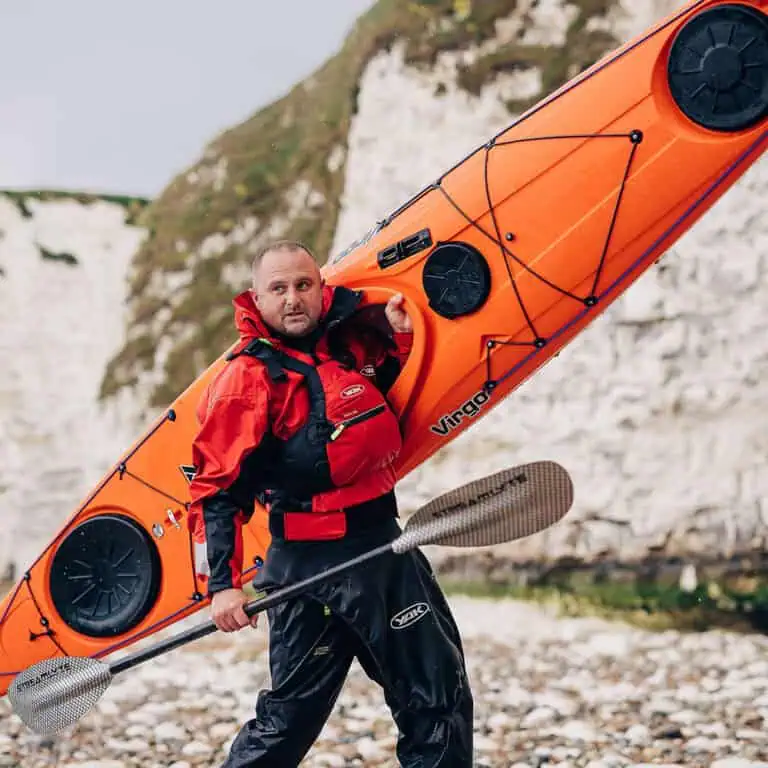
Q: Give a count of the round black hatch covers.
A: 3